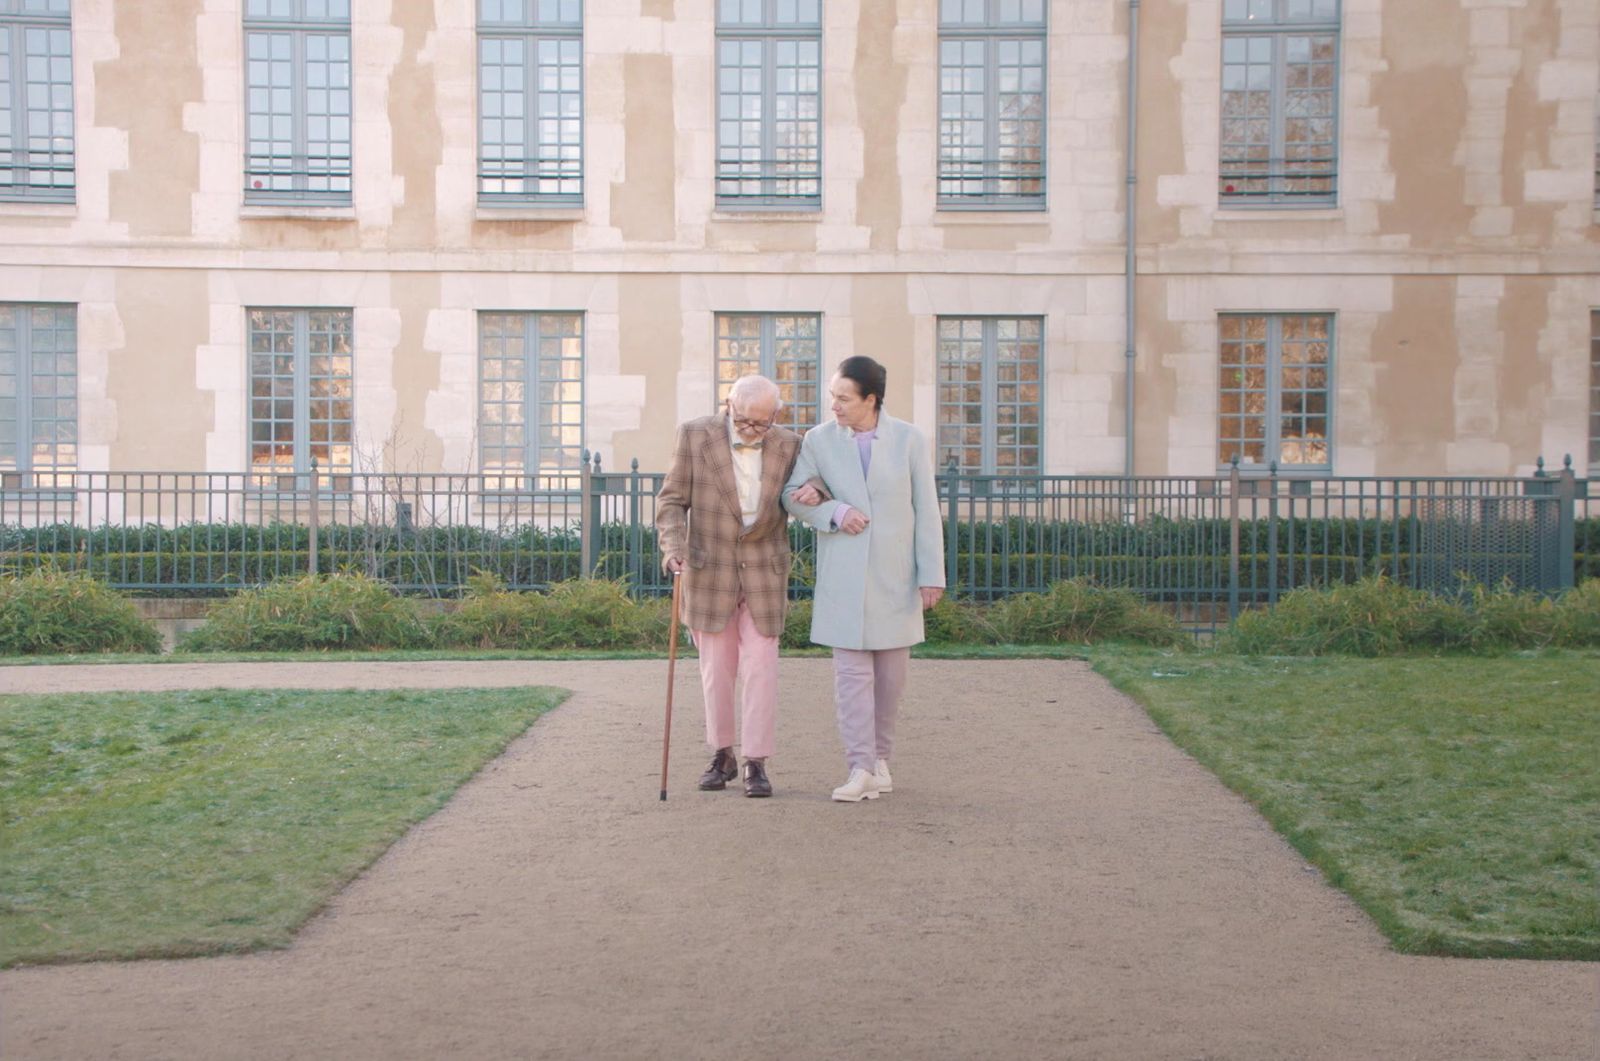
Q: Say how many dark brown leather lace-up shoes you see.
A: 2